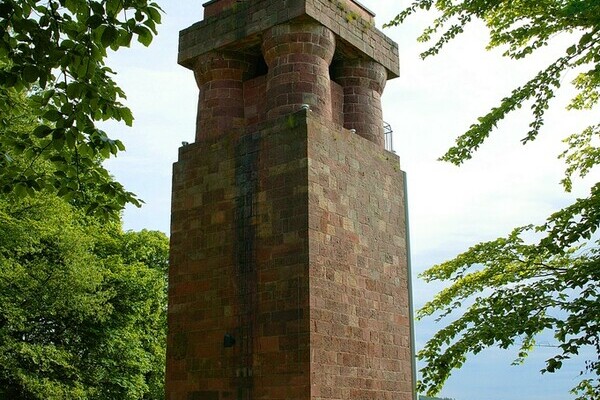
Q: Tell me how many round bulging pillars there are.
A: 3